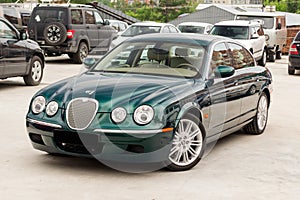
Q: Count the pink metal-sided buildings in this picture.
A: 0